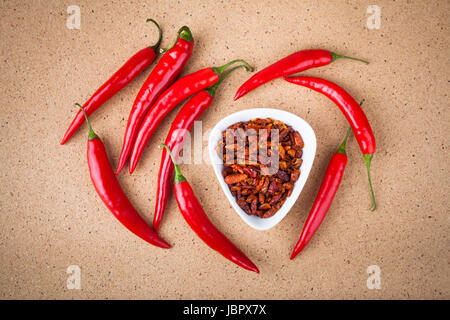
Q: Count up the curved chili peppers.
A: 9